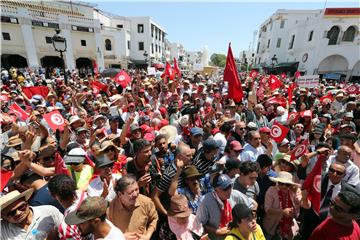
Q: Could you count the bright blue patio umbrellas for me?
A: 0